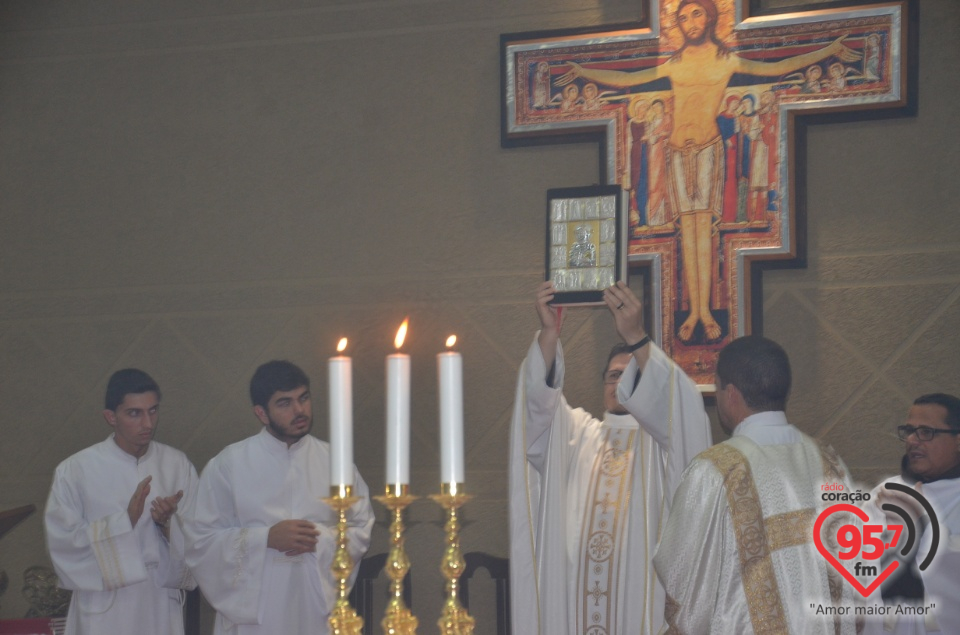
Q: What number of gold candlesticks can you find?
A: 3